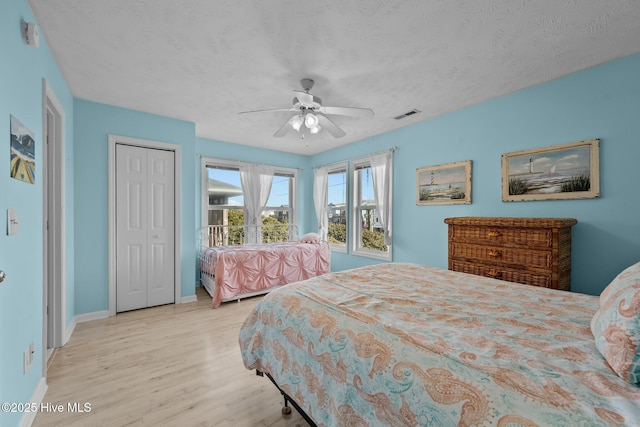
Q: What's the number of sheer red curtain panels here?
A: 0